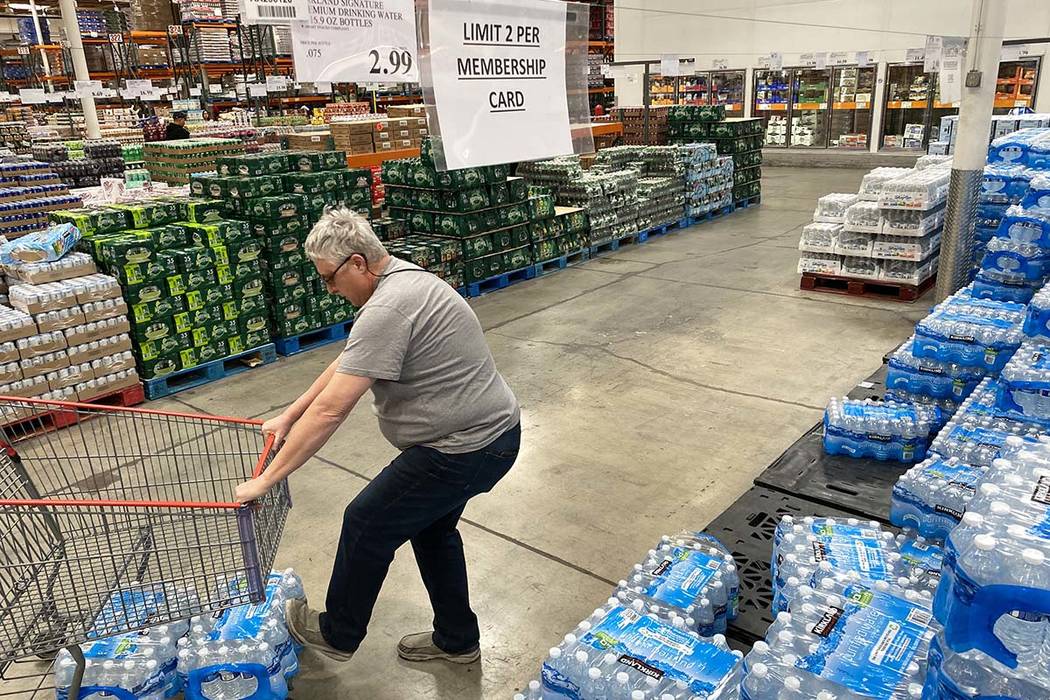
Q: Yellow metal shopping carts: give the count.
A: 0